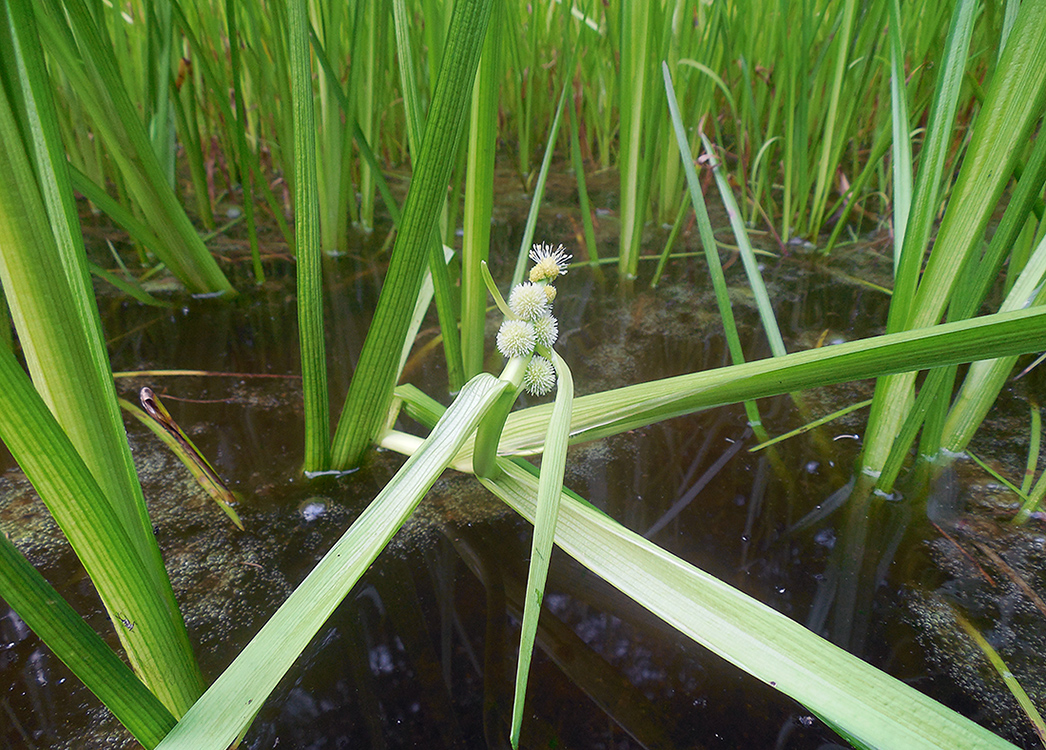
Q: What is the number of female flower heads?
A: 4